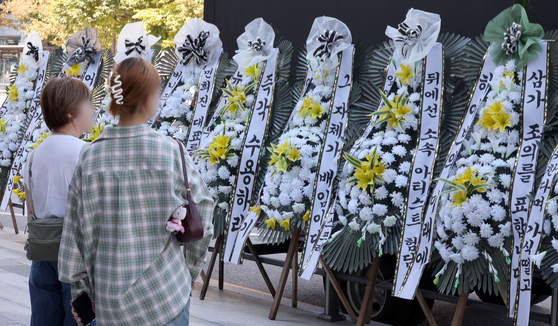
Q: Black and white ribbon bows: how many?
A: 8